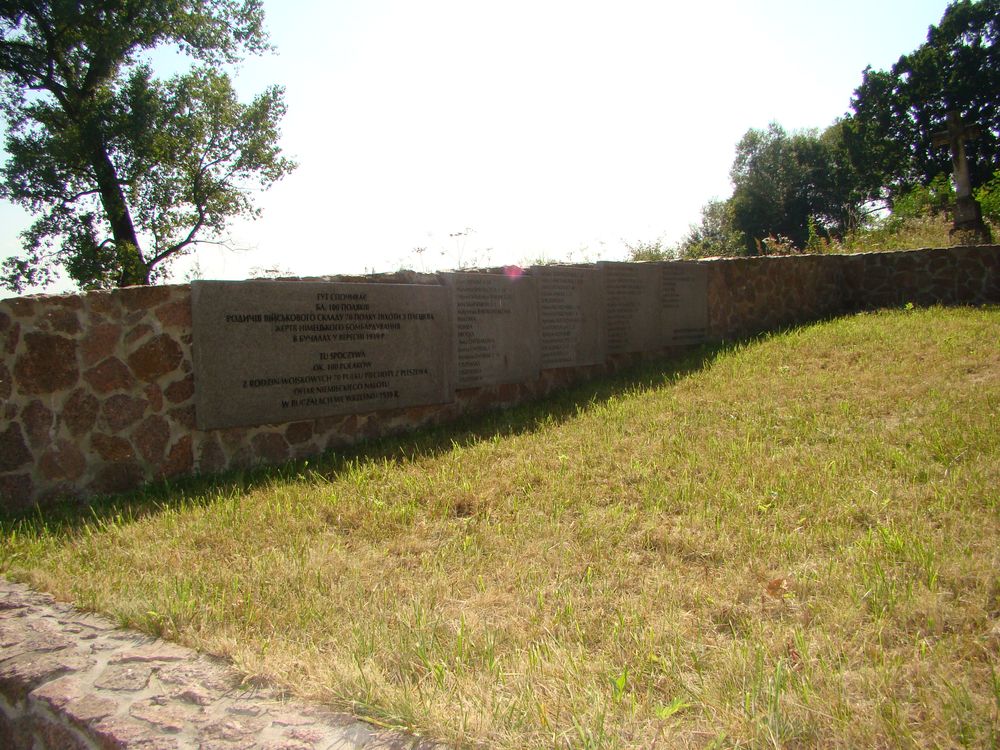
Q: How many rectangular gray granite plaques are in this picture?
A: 5